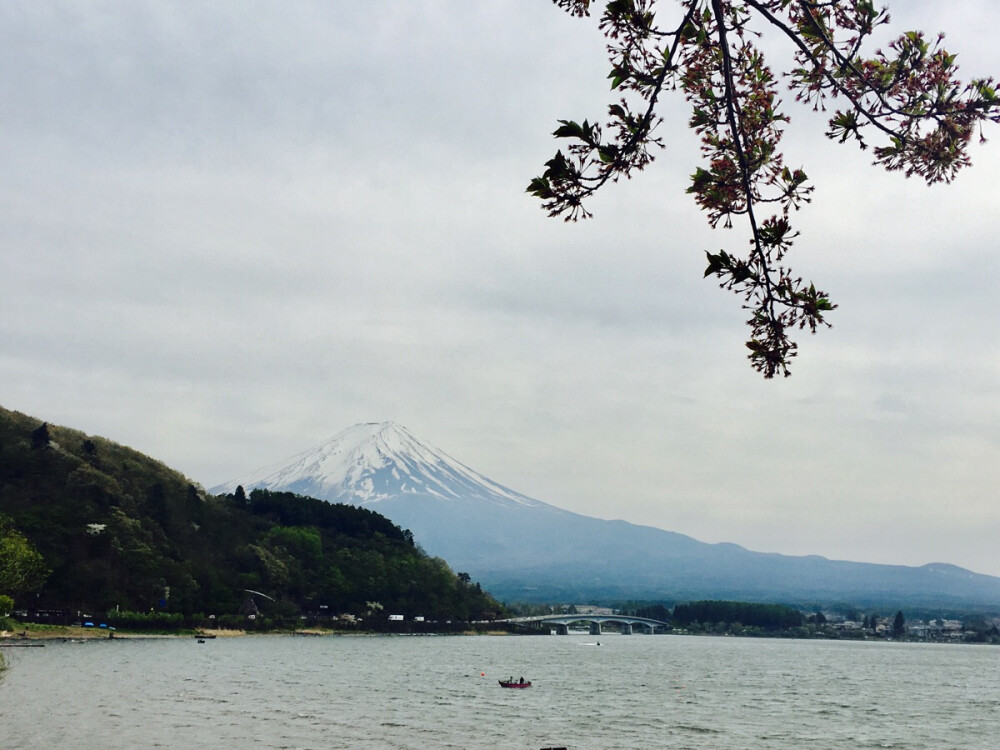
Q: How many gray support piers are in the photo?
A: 4